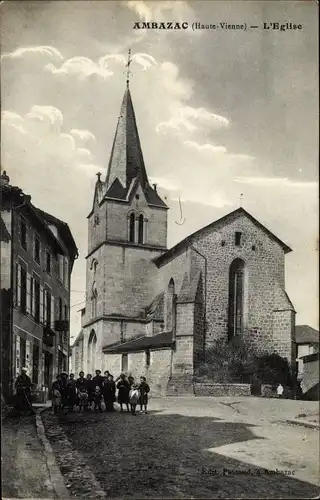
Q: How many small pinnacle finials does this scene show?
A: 2